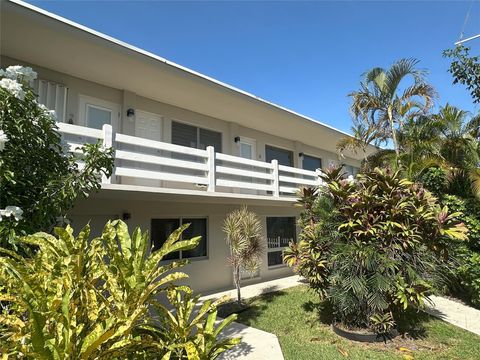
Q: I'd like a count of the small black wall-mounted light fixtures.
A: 4